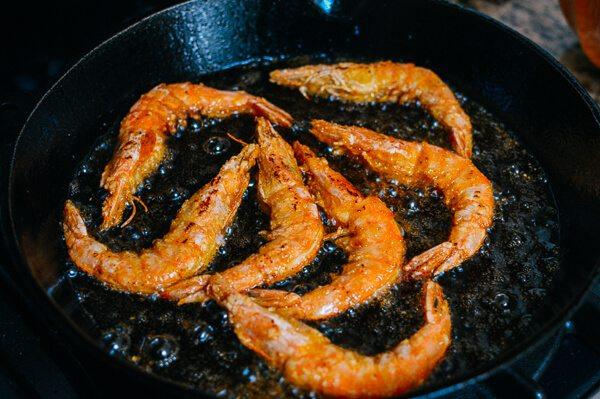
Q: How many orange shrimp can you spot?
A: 7